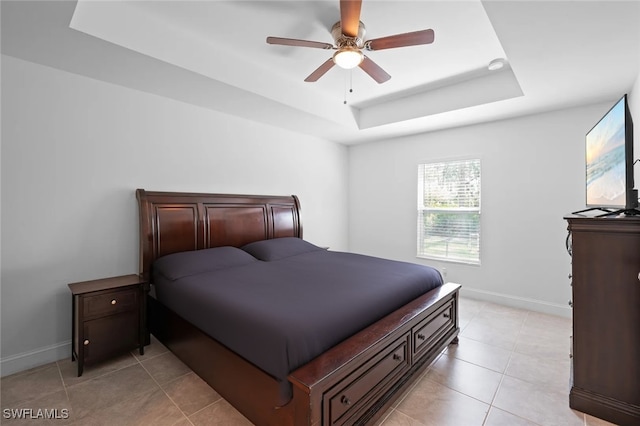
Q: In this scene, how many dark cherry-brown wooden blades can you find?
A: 5